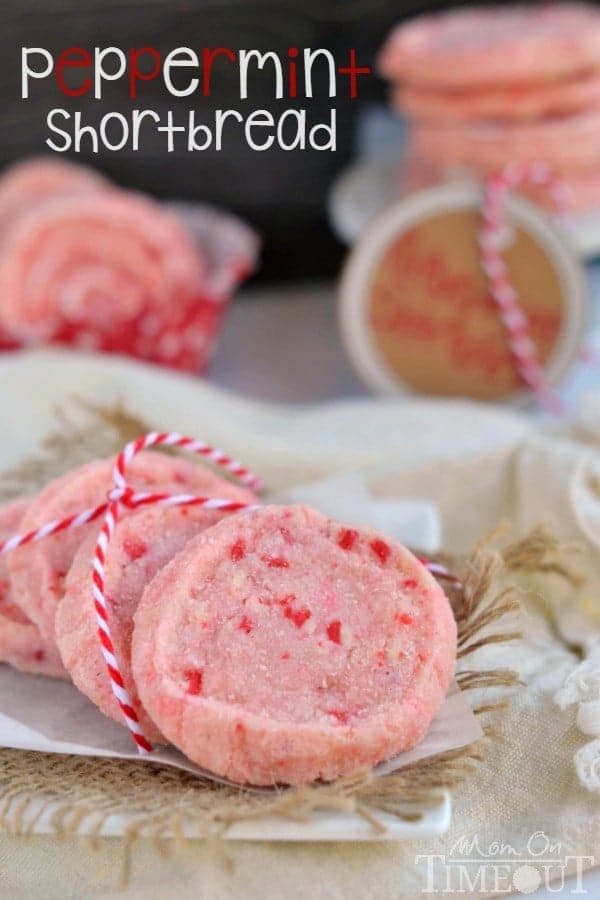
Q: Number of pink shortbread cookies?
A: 10